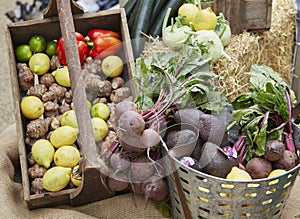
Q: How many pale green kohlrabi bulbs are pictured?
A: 3